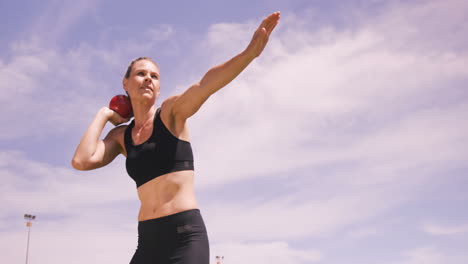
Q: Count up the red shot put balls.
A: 1